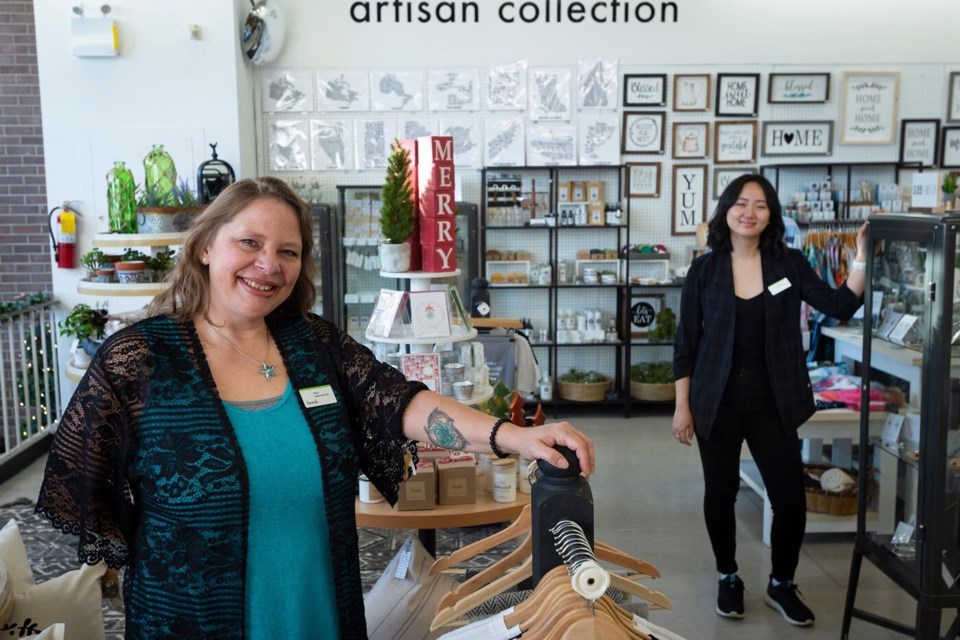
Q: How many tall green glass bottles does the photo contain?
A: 2